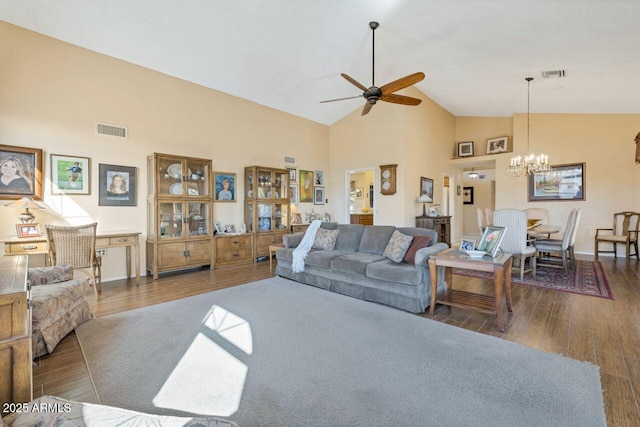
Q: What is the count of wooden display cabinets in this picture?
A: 2